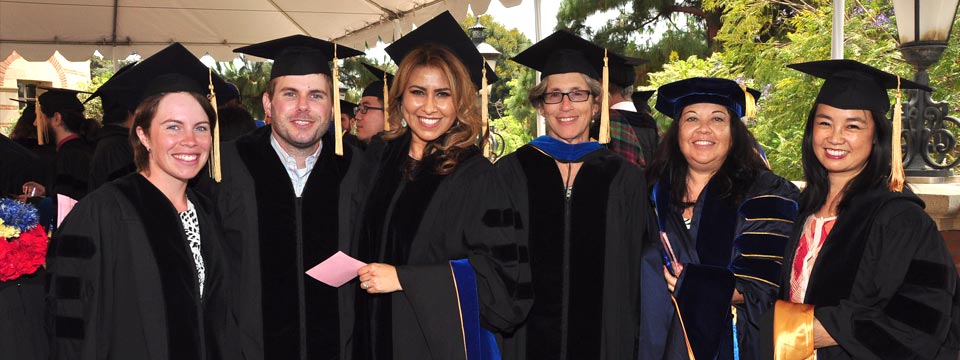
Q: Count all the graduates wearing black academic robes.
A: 5